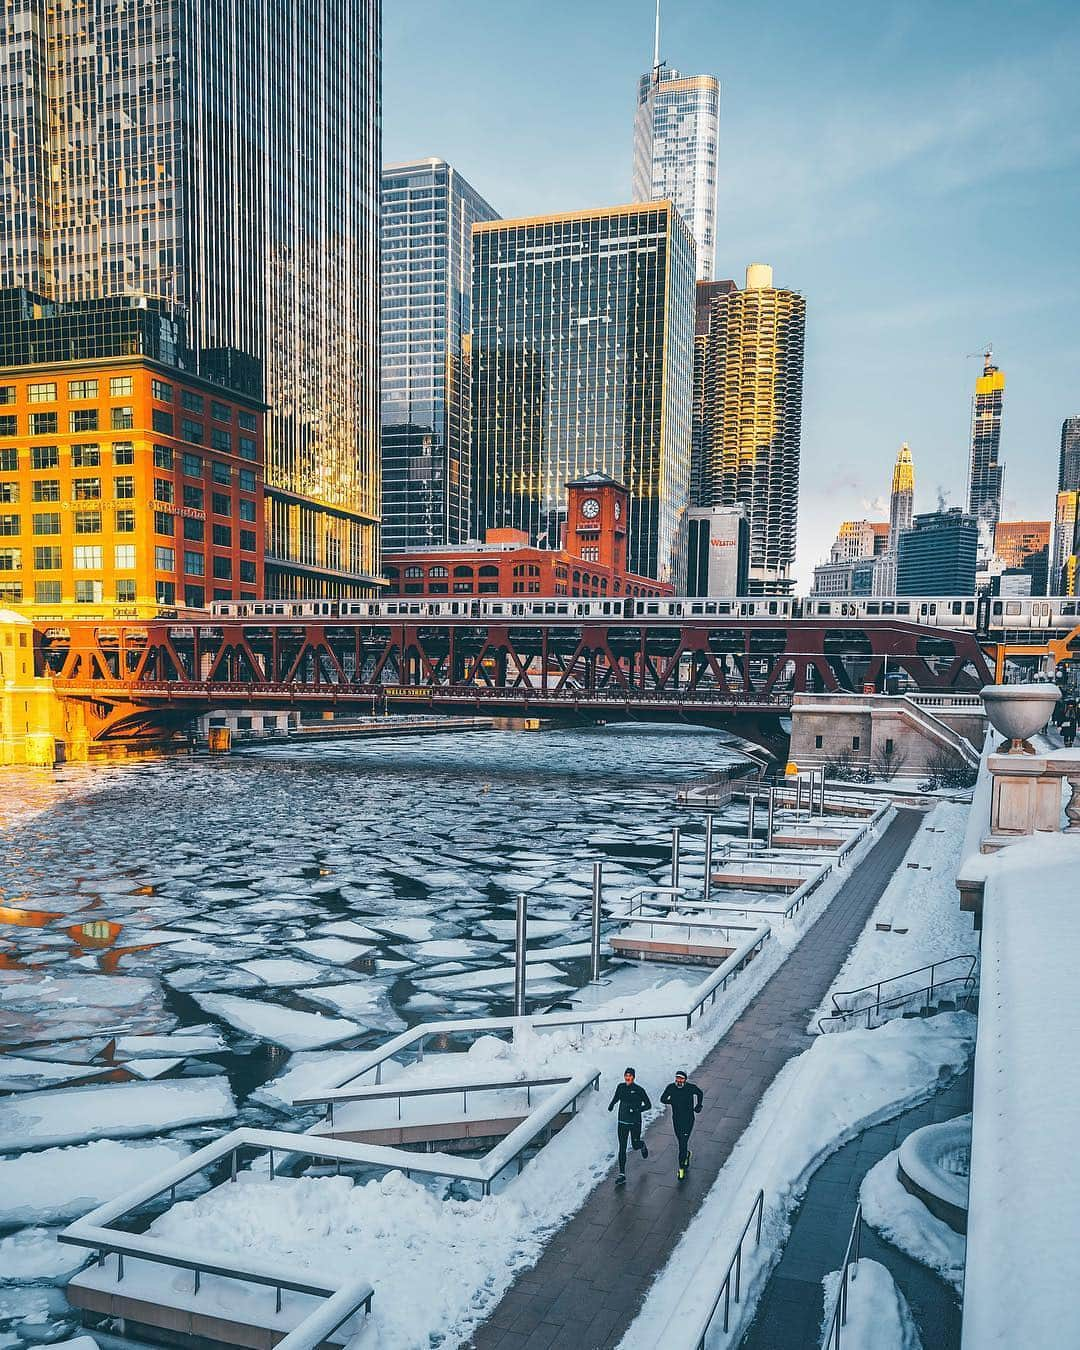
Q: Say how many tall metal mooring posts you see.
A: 9